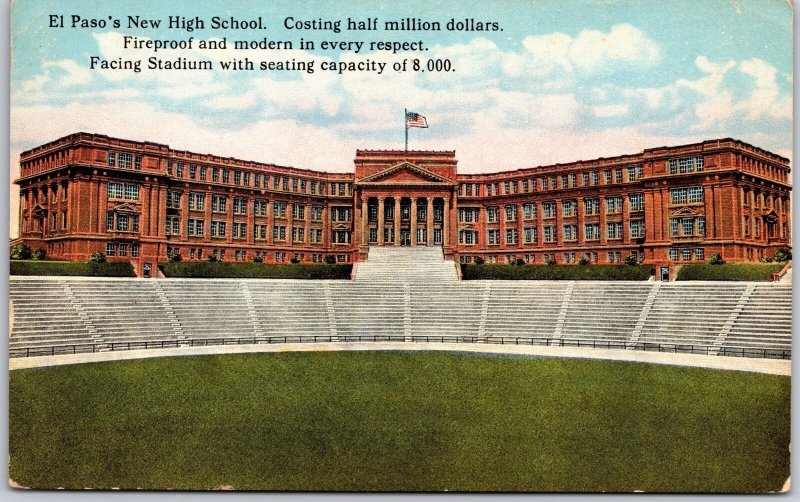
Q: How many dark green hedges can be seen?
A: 4